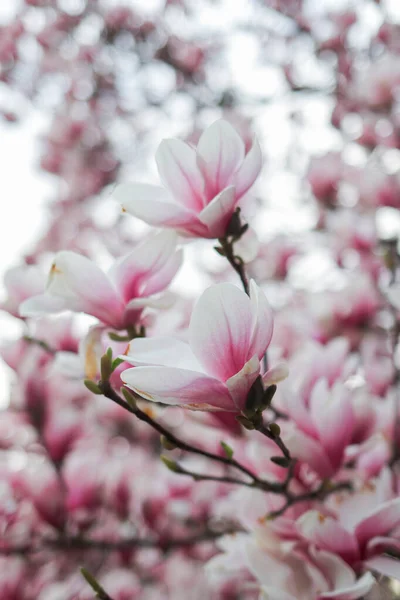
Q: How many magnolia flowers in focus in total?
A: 3